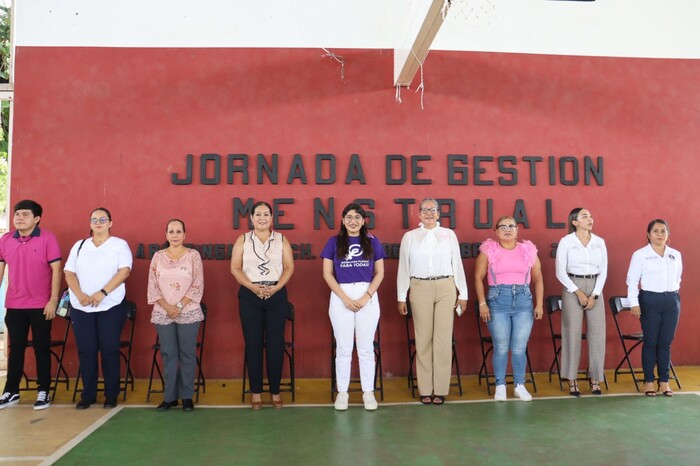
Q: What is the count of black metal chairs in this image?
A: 9